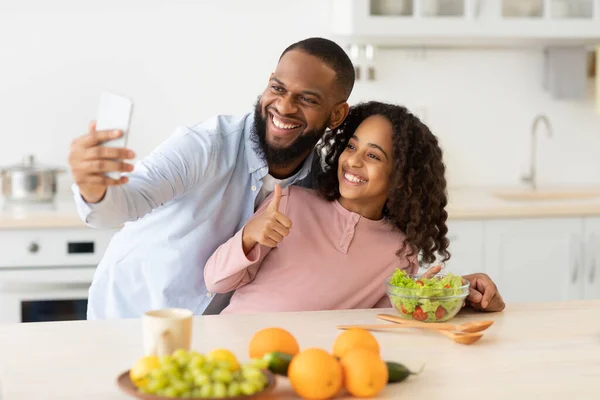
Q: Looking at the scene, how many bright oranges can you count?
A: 4